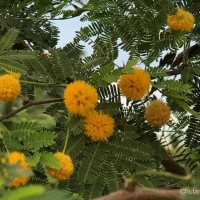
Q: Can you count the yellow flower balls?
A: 8